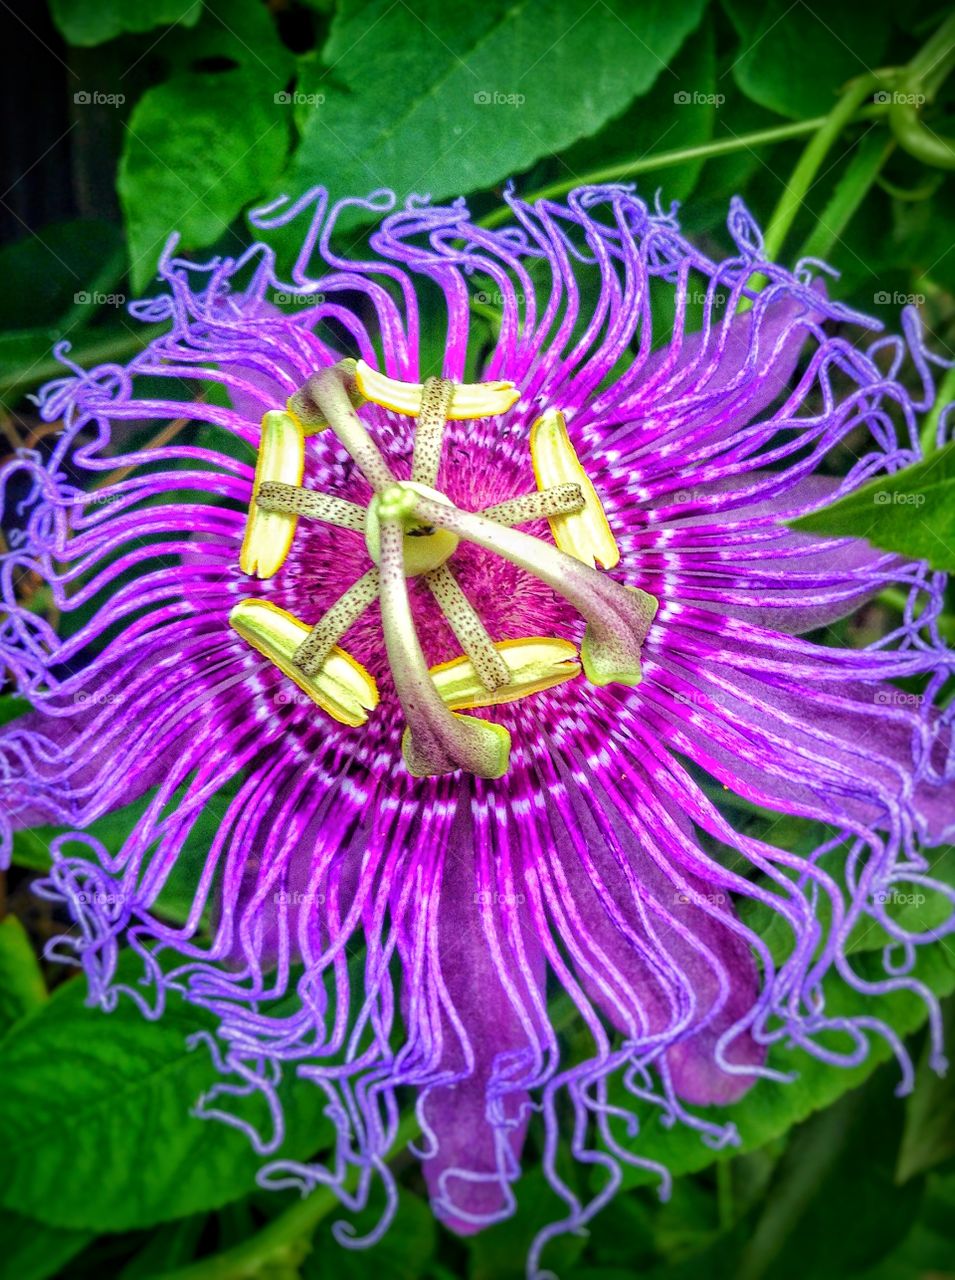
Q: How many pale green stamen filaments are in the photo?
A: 5